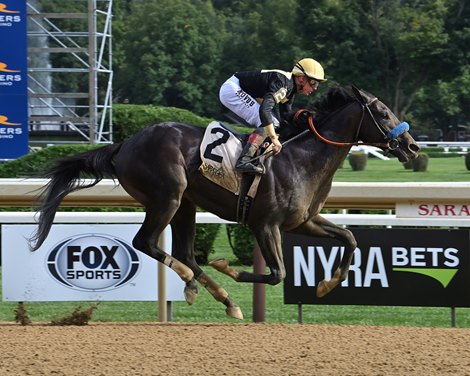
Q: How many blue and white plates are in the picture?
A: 0